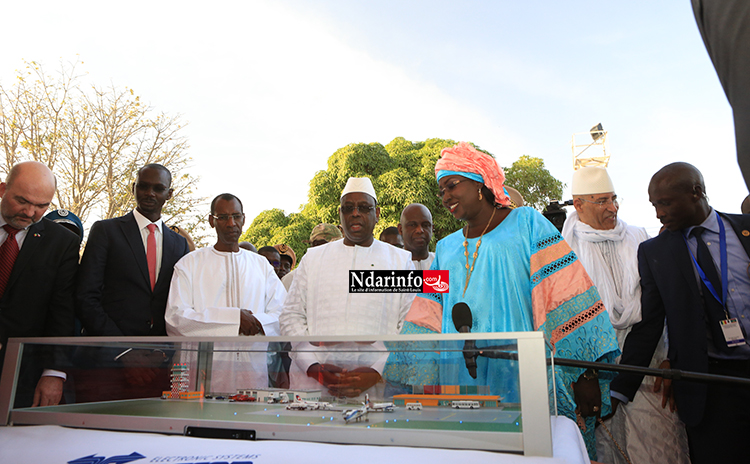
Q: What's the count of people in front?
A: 7